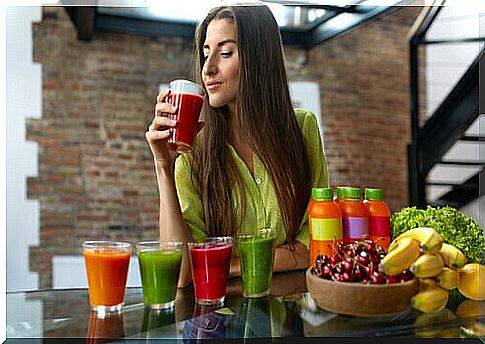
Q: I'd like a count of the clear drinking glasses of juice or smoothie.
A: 5